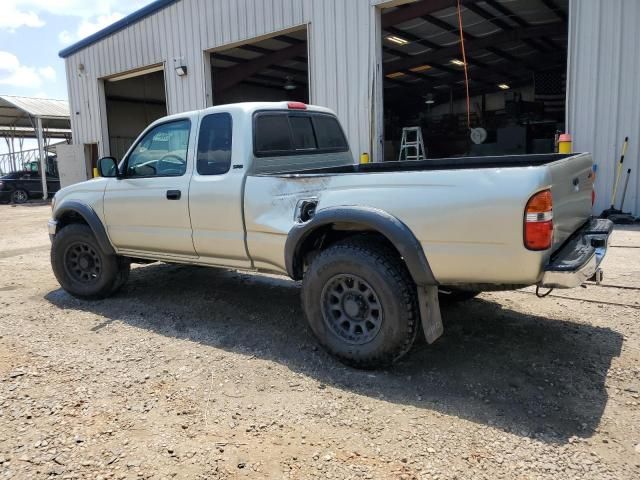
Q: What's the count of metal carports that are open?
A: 3